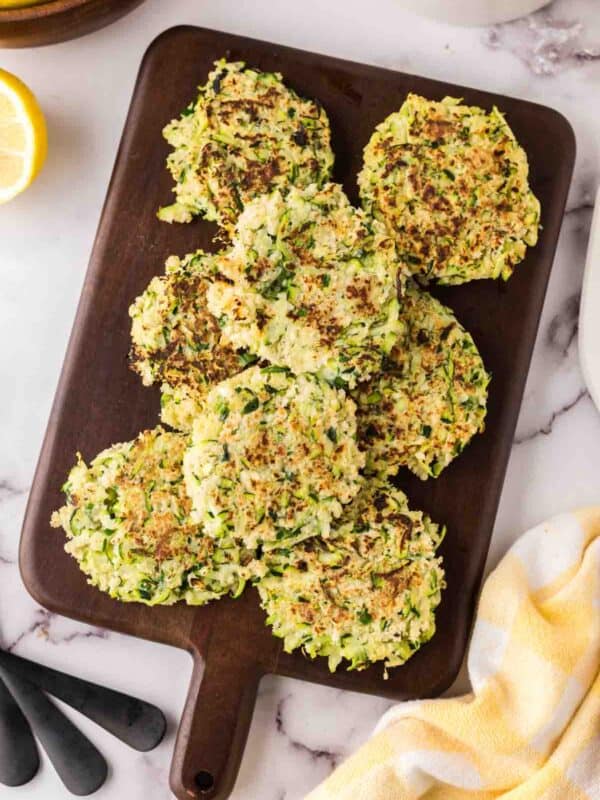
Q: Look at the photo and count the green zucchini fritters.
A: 8